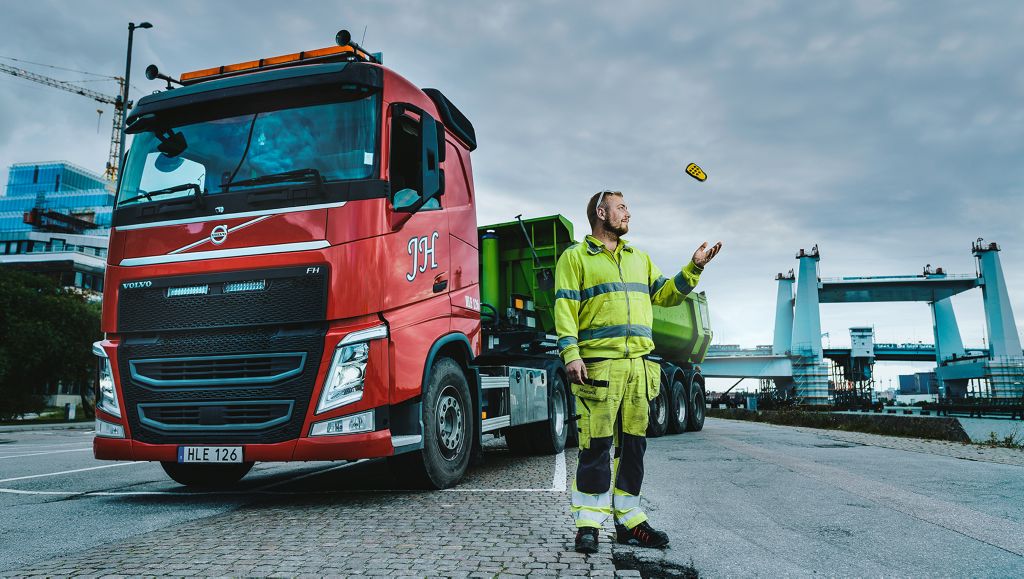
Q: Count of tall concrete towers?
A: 4